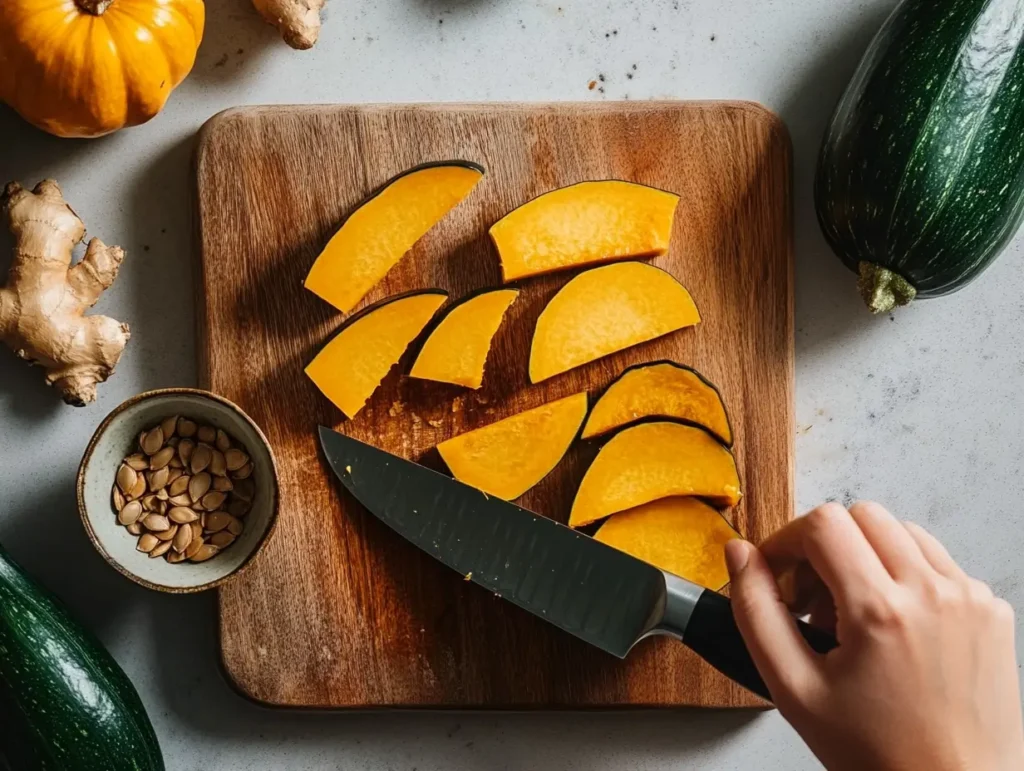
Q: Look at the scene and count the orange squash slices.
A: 9